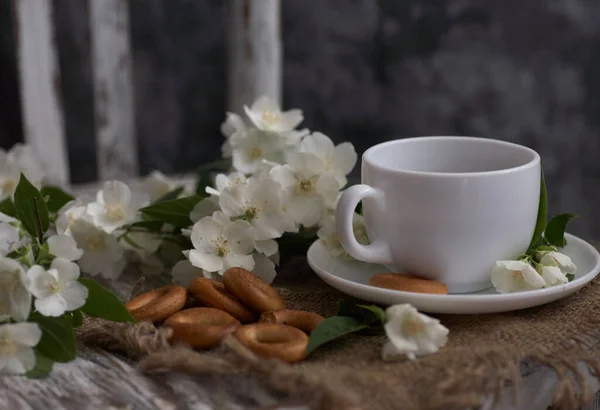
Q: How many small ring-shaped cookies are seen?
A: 7